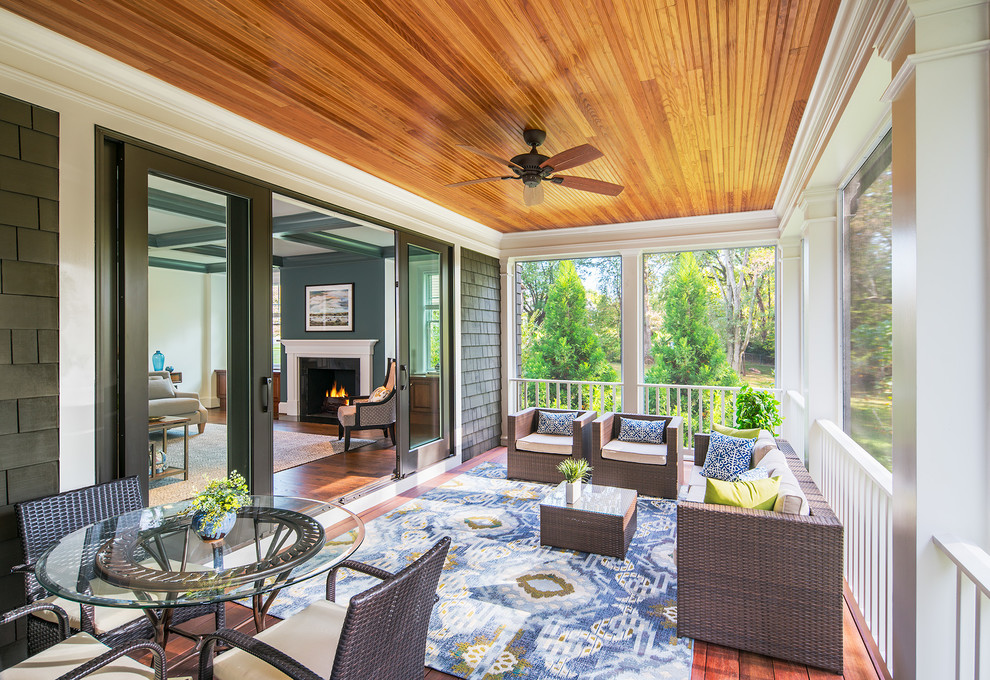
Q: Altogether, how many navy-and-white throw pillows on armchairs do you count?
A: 2